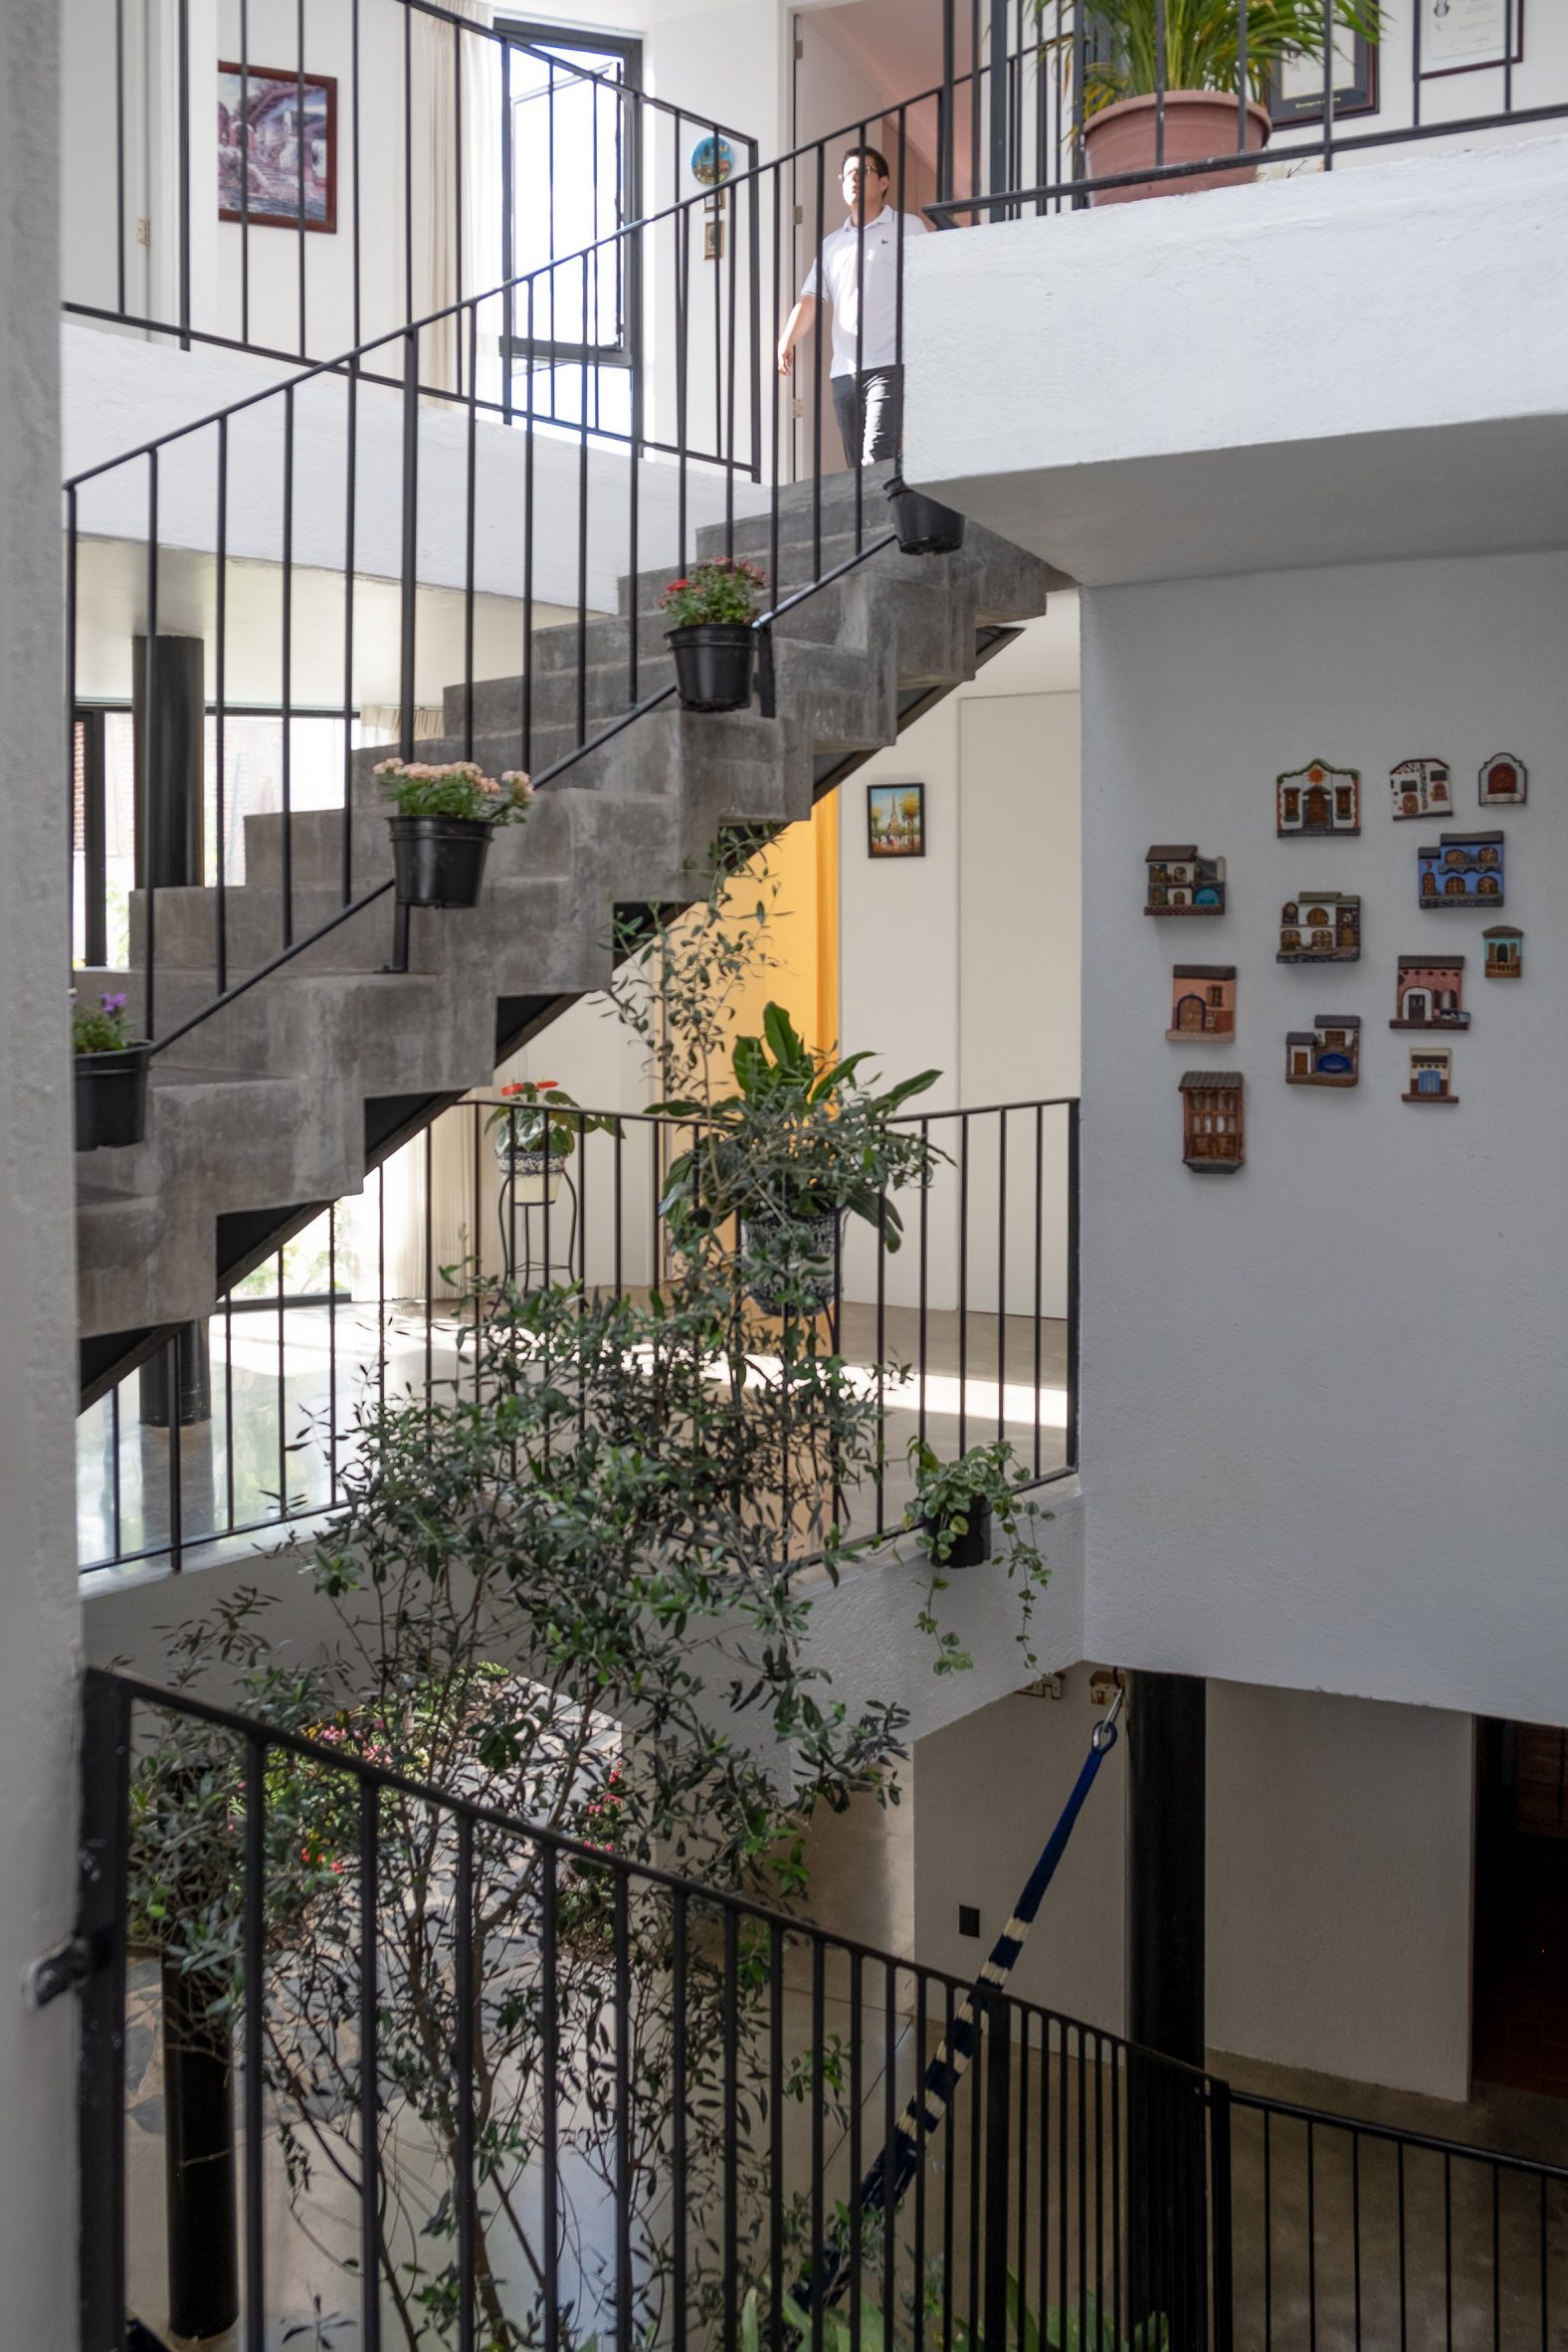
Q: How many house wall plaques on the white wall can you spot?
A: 12